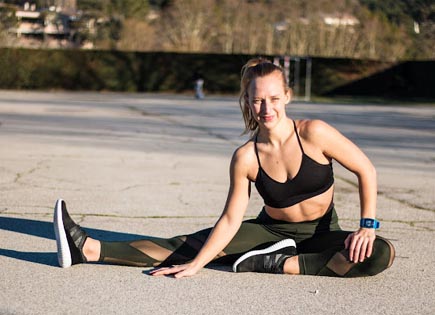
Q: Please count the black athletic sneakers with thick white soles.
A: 2